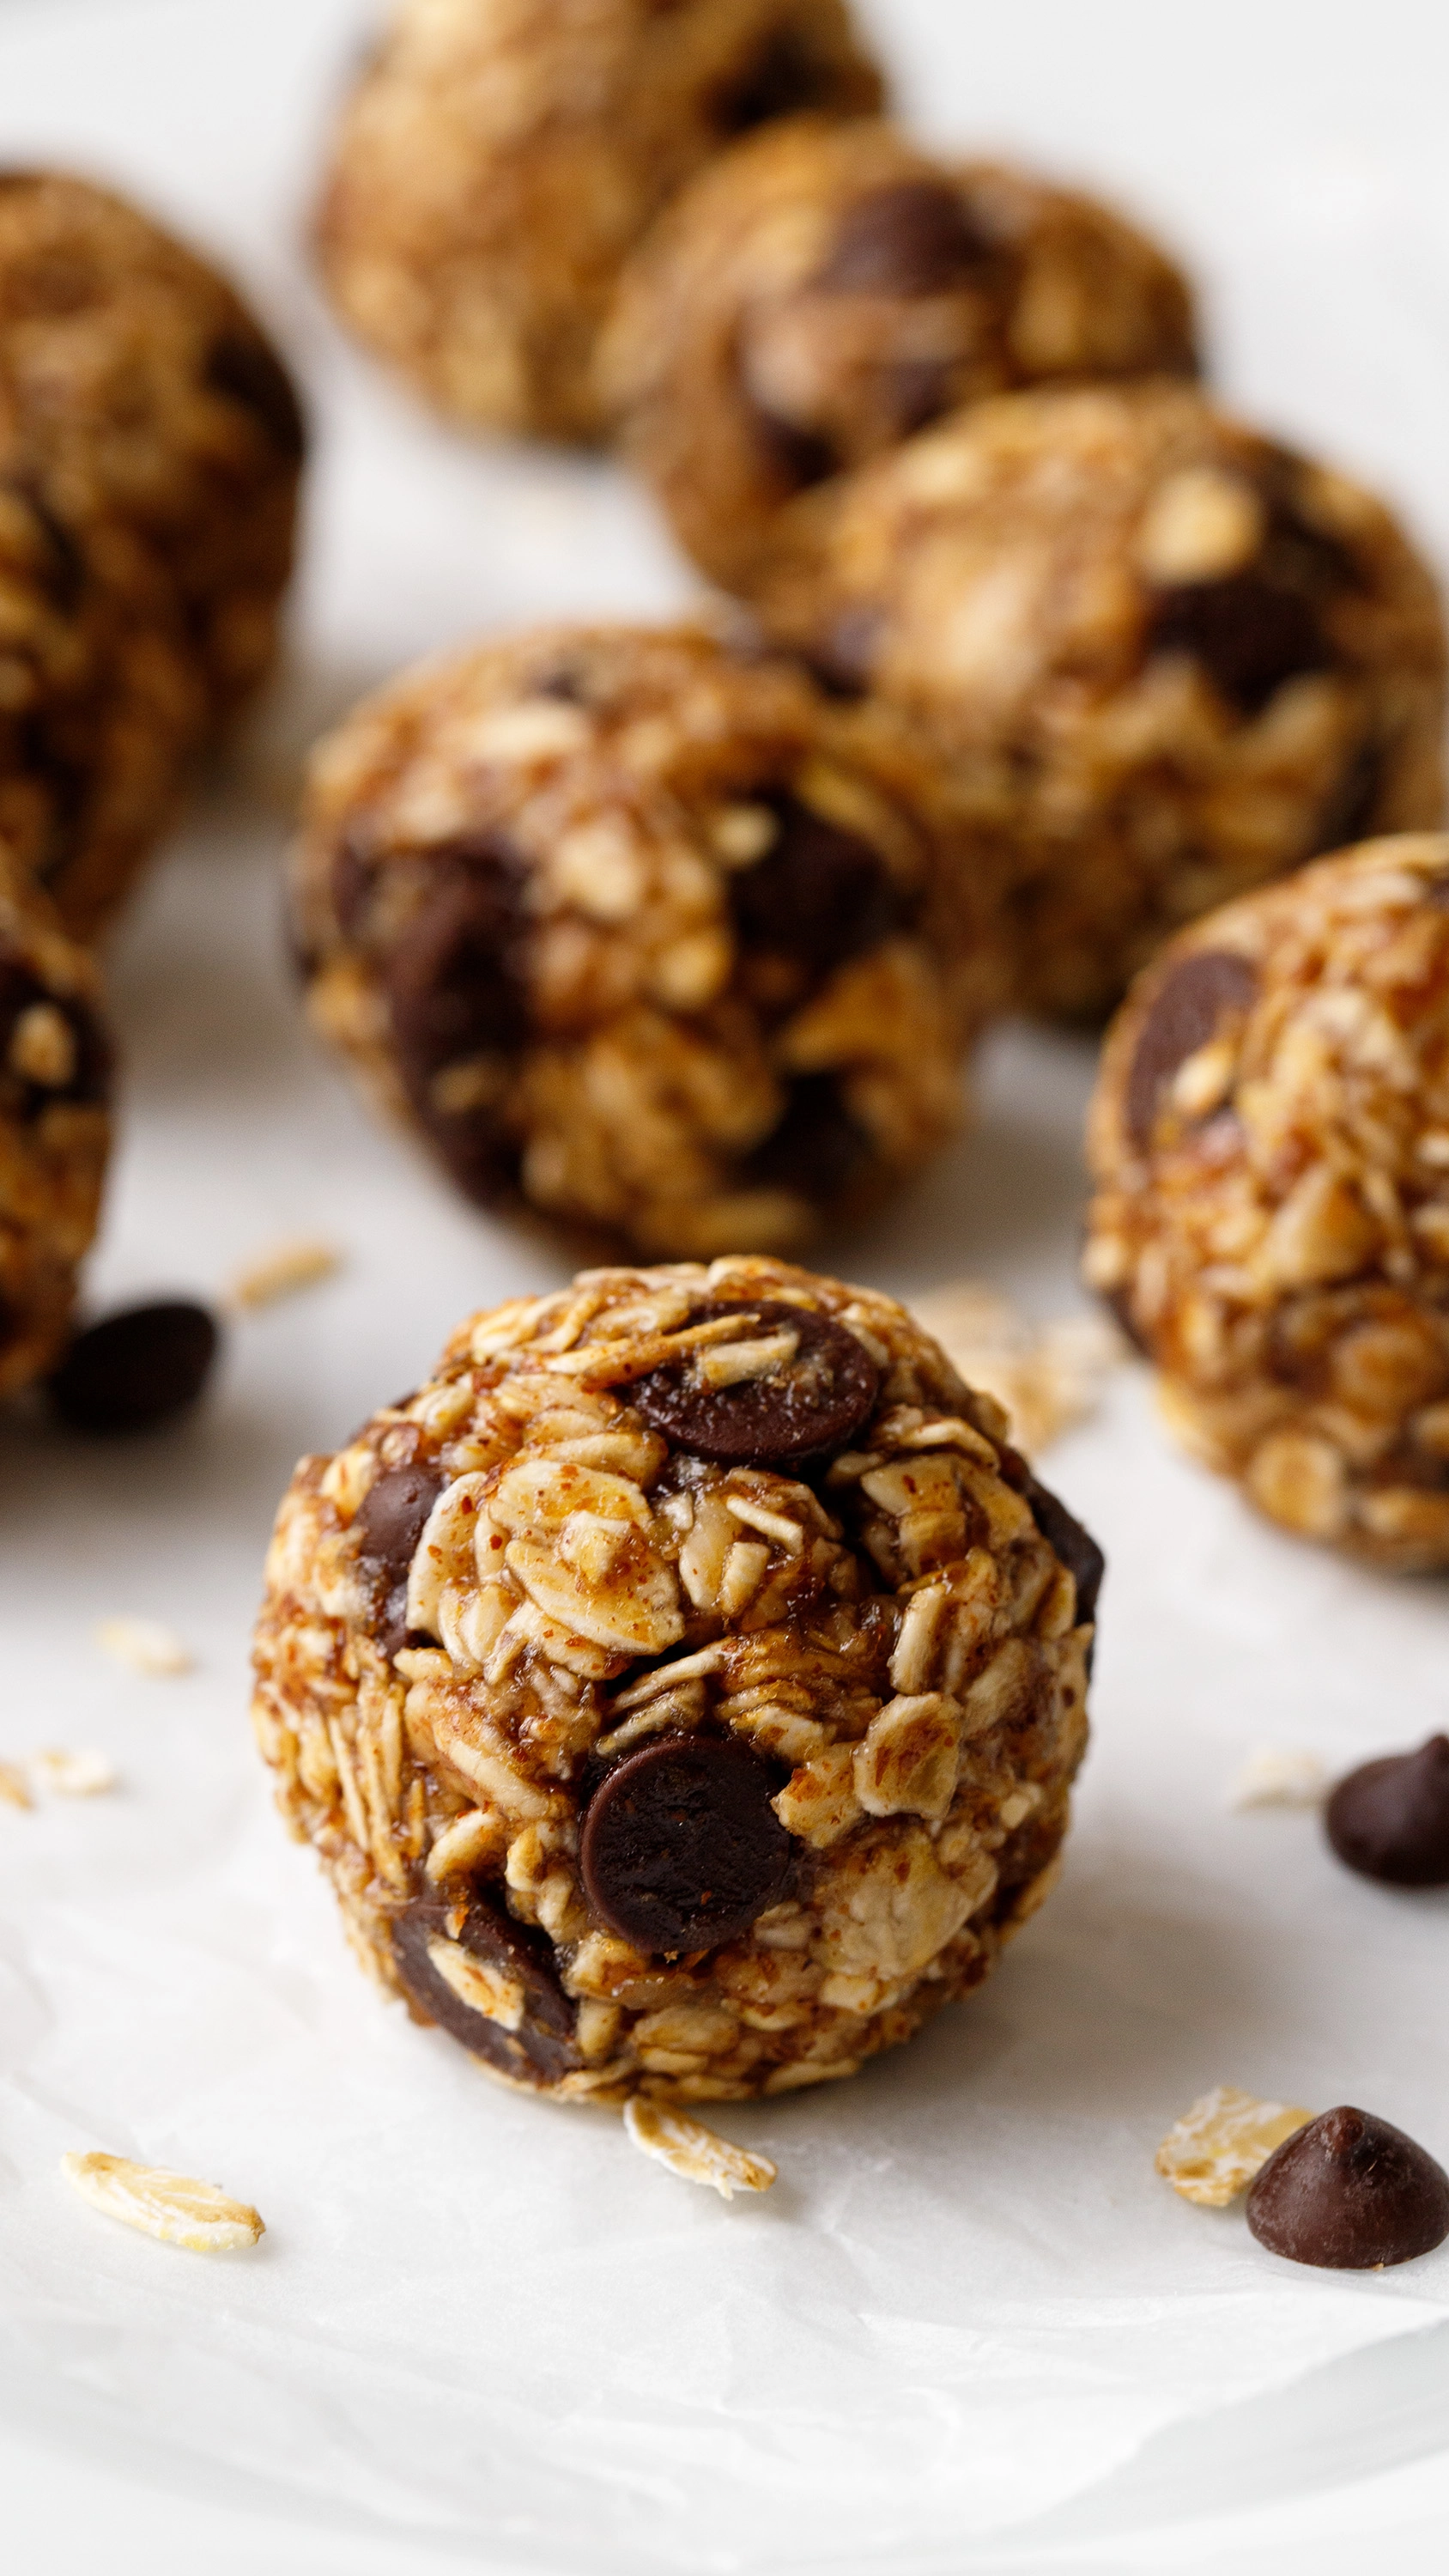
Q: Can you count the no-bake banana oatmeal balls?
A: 8